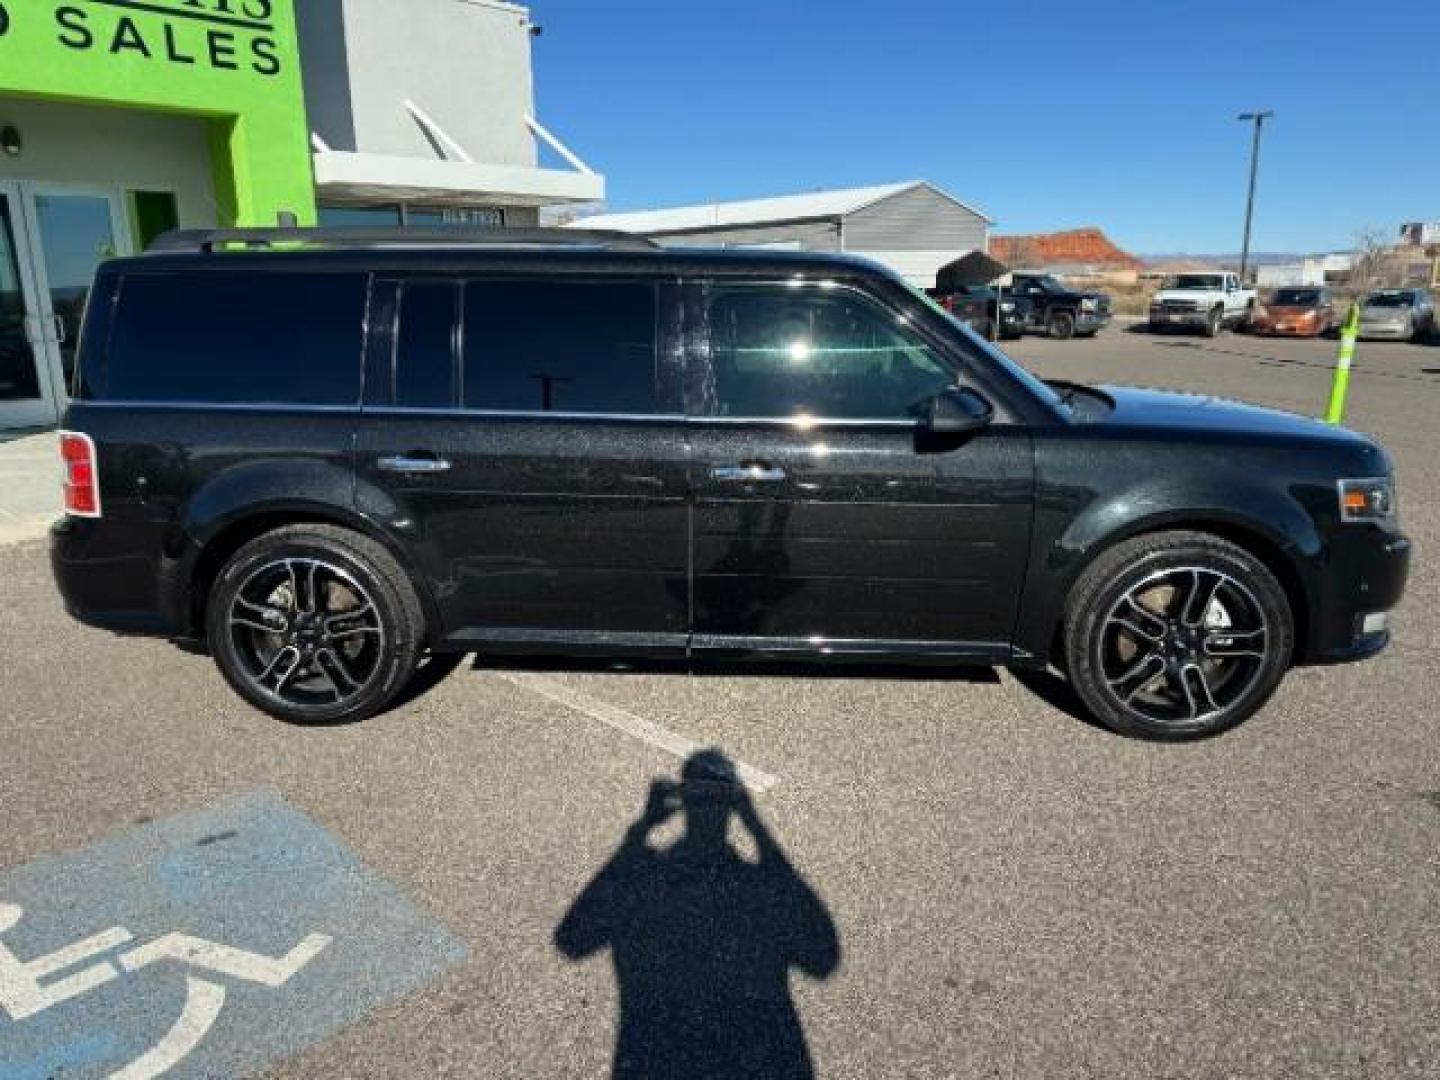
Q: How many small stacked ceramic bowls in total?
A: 0